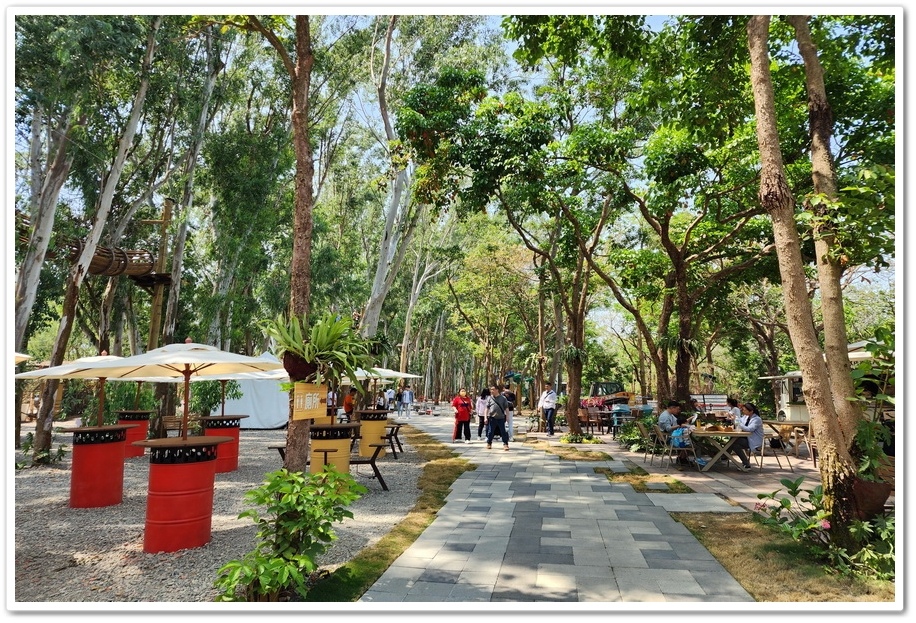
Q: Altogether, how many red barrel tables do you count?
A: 4